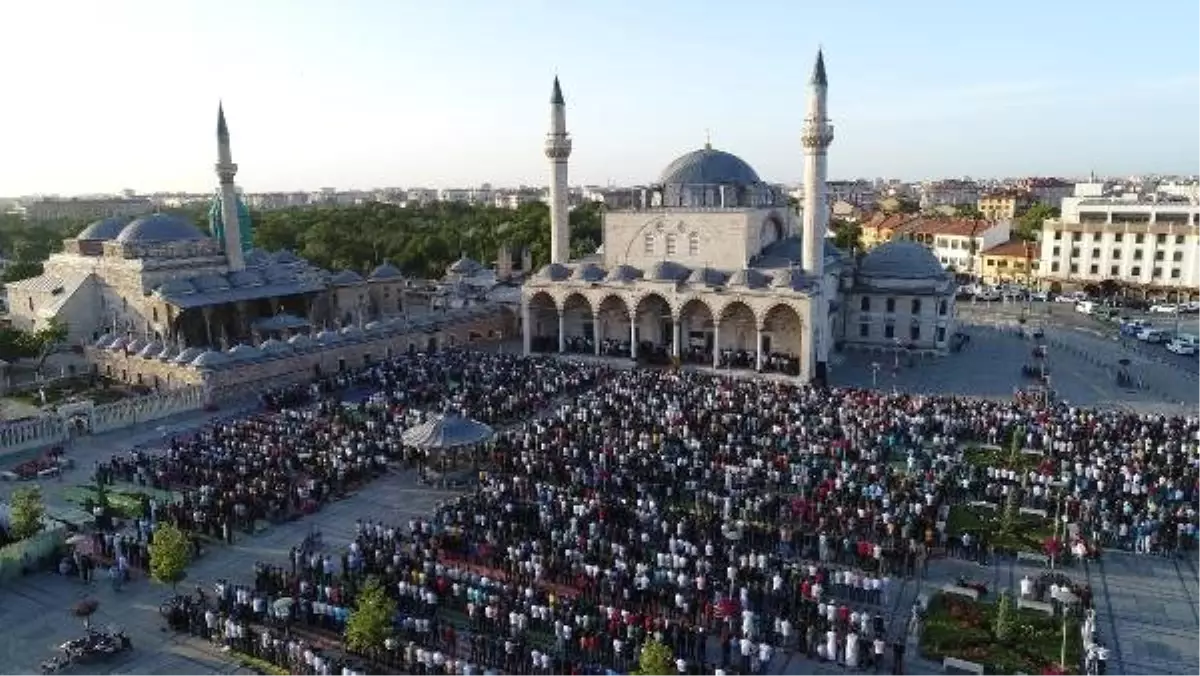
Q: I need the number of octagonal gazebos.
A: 1